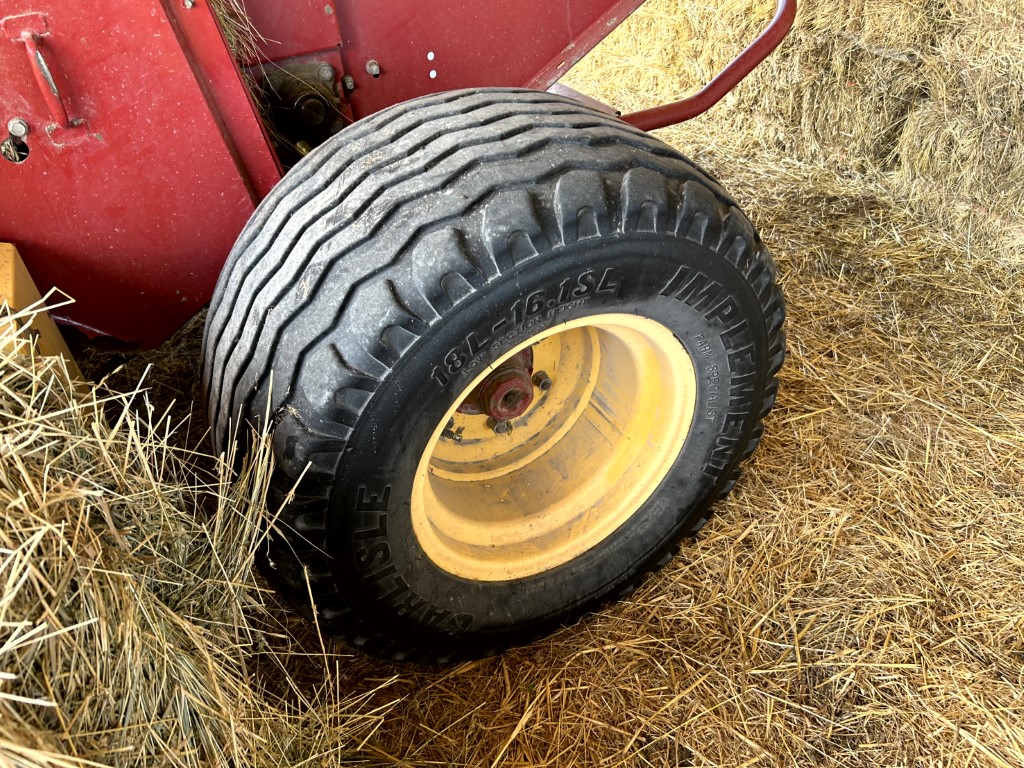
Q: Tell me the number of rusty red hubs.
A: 1